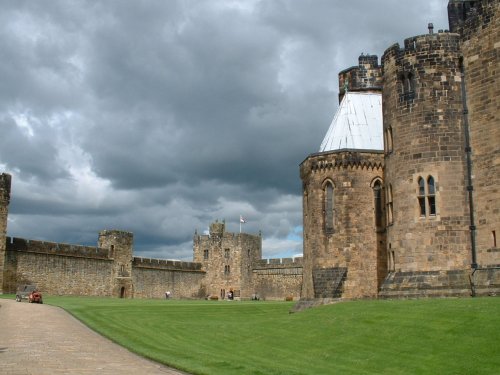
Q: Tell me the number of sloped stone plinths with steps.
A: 2